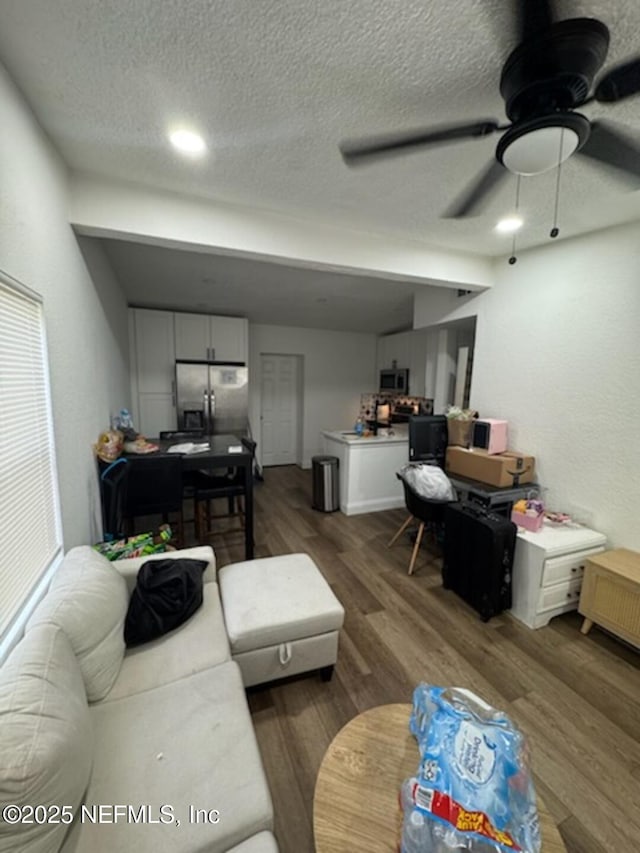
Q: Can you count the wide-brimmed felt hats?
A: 0